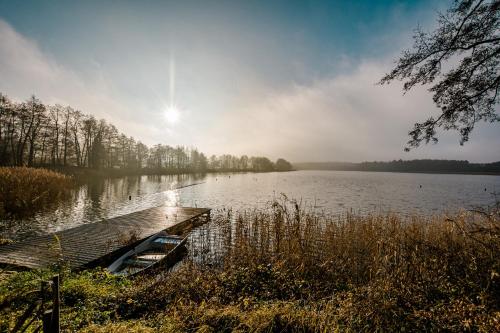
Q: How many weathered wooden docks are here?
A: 1